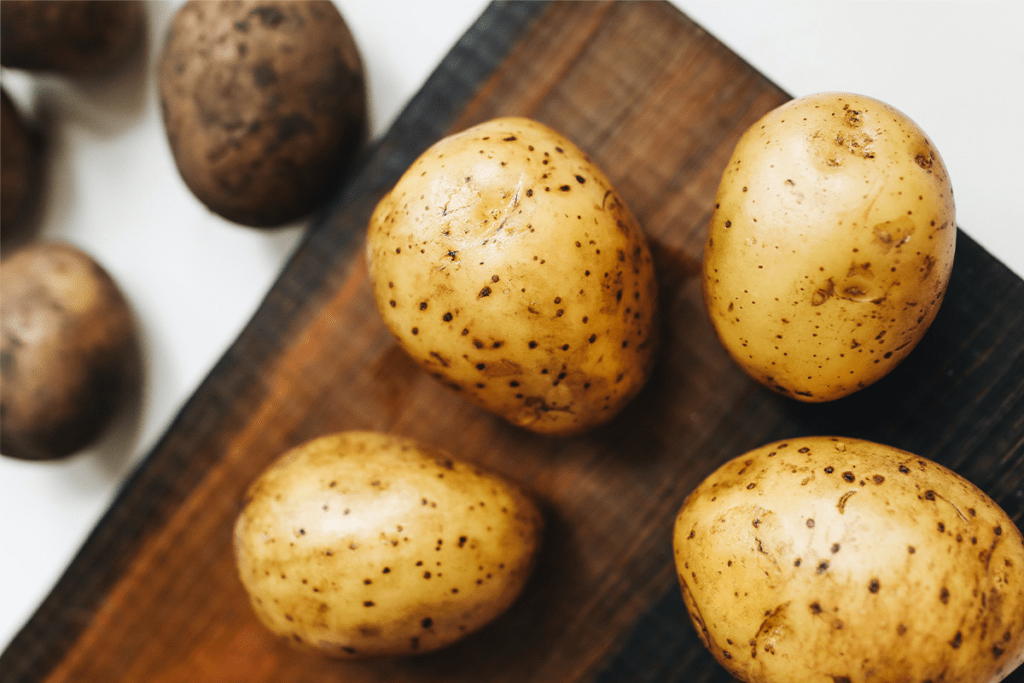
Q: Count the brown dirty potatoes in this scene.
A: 4